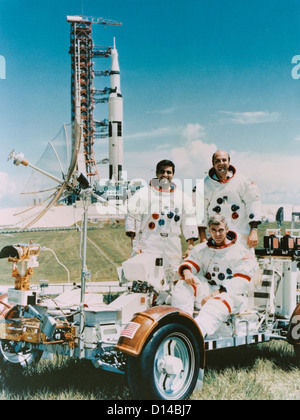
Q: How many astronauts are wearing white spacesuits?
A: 3